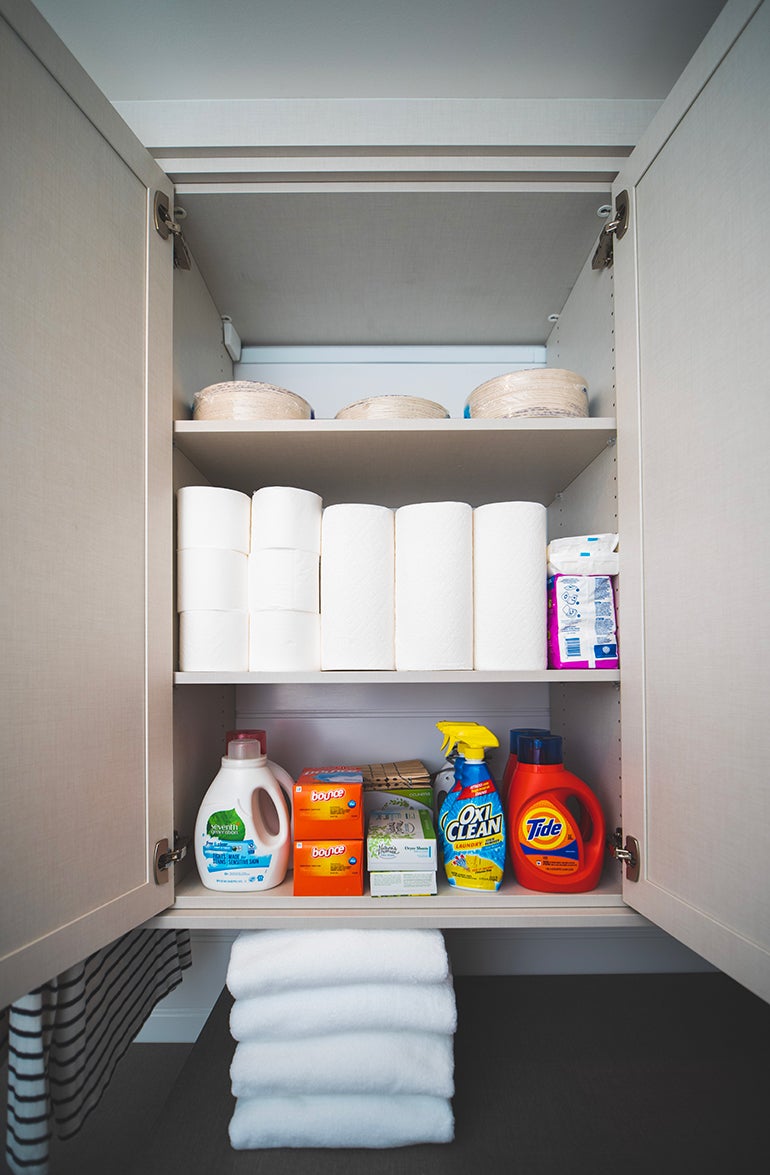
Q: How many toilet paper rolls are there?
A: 6